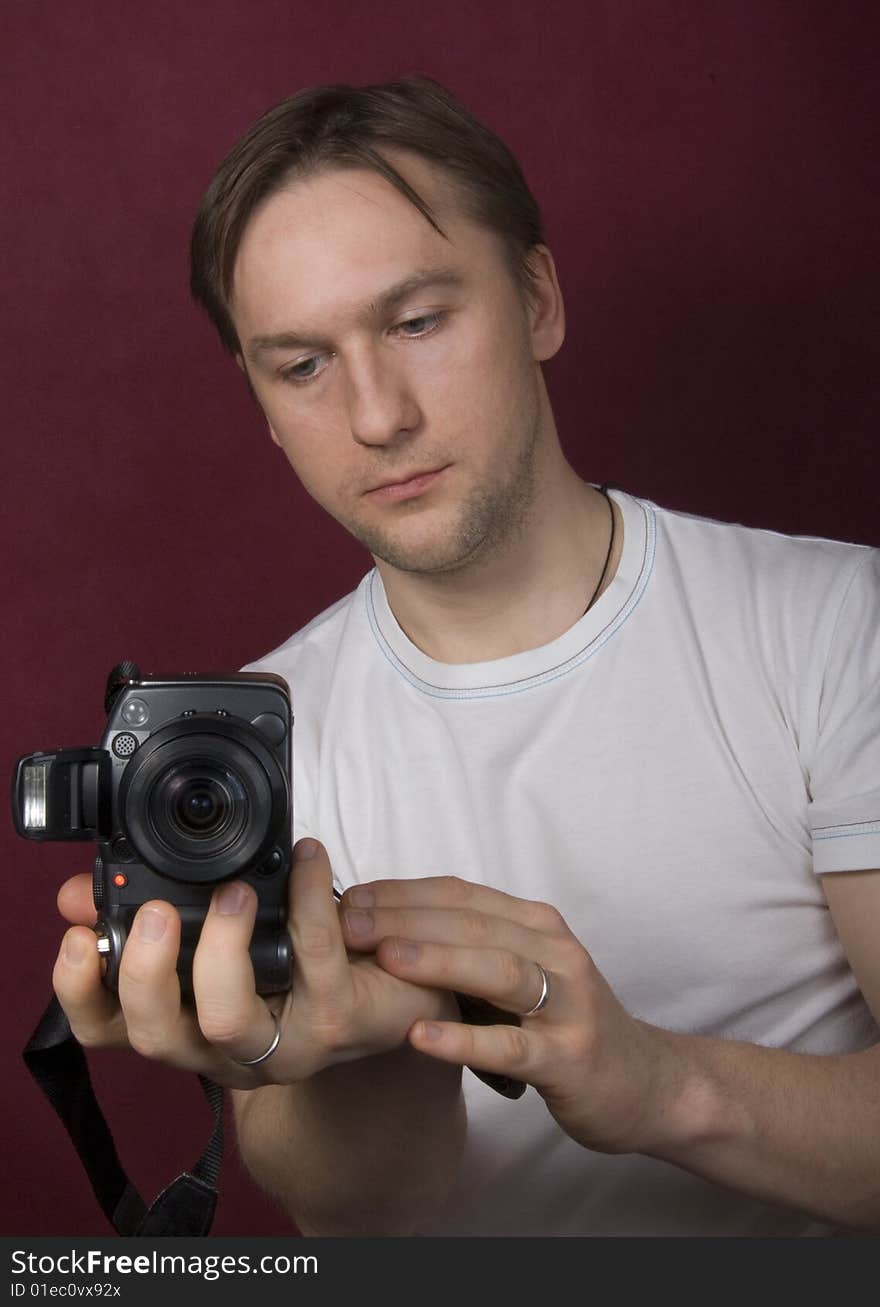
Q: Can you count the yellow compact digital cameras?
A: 0